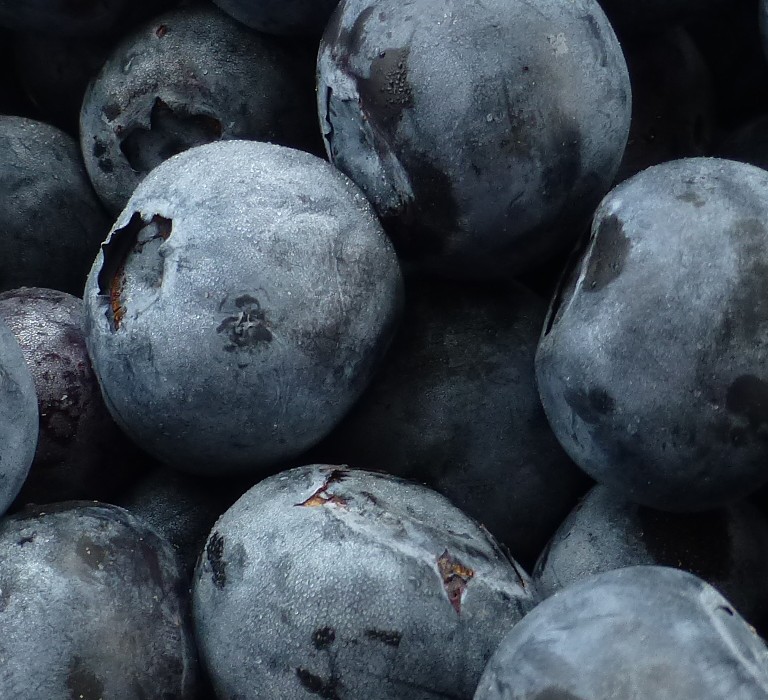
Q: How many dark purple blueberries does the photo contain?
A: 1